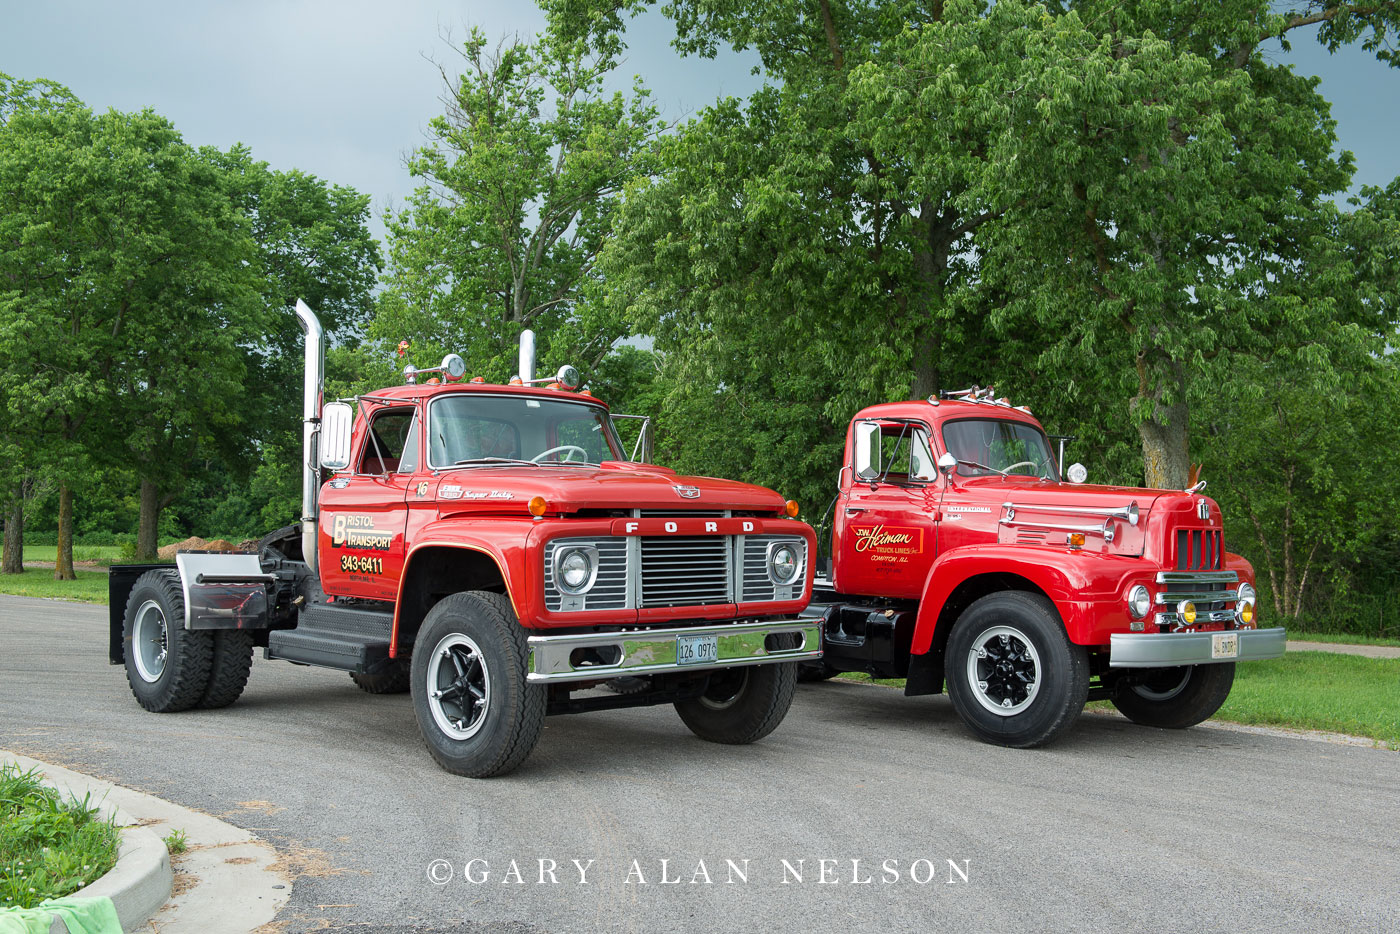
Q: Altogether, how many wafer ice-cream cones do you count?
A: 0